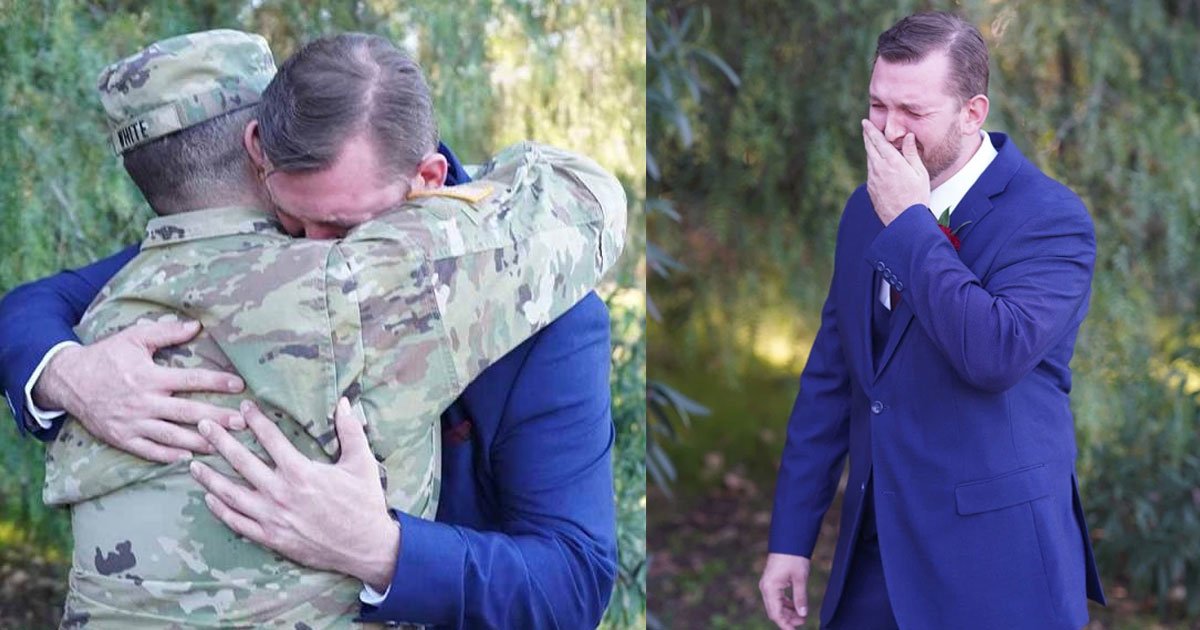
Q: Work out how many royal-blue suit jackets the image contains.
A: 2